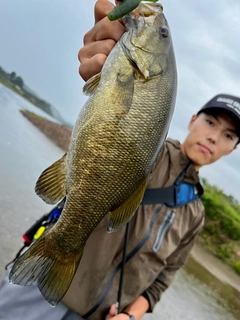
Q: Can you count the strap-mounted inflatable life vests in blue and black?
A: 1